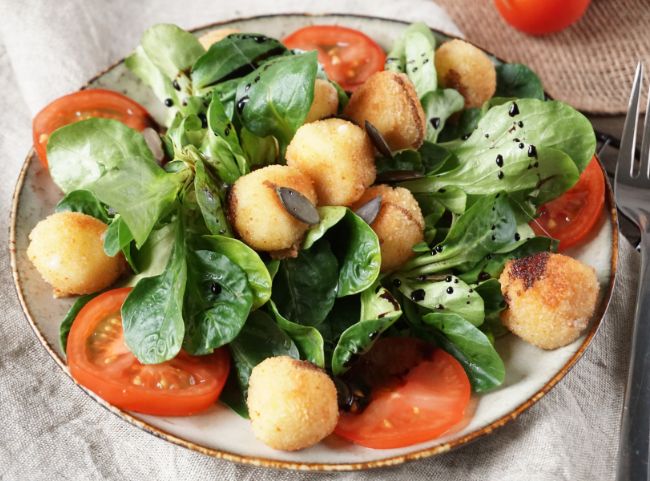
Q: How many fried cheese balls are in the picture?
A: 10